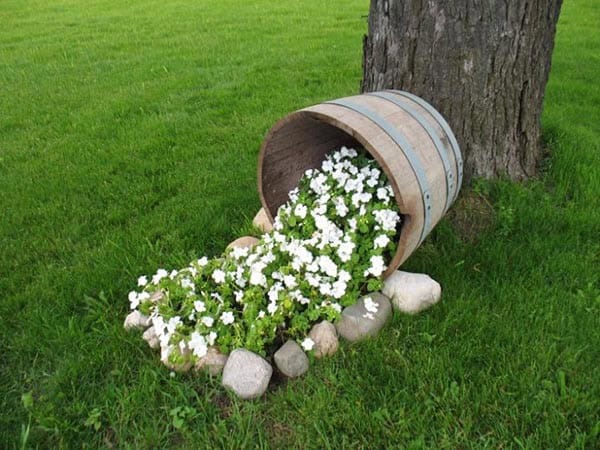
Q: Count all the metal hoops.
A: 3